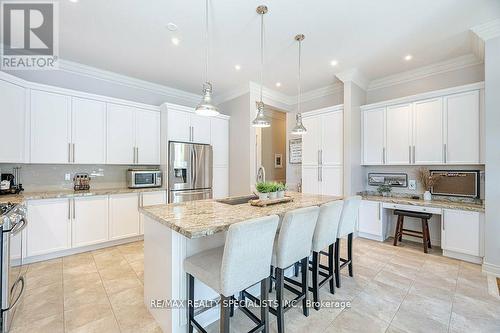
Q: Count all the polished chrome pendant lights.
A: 3